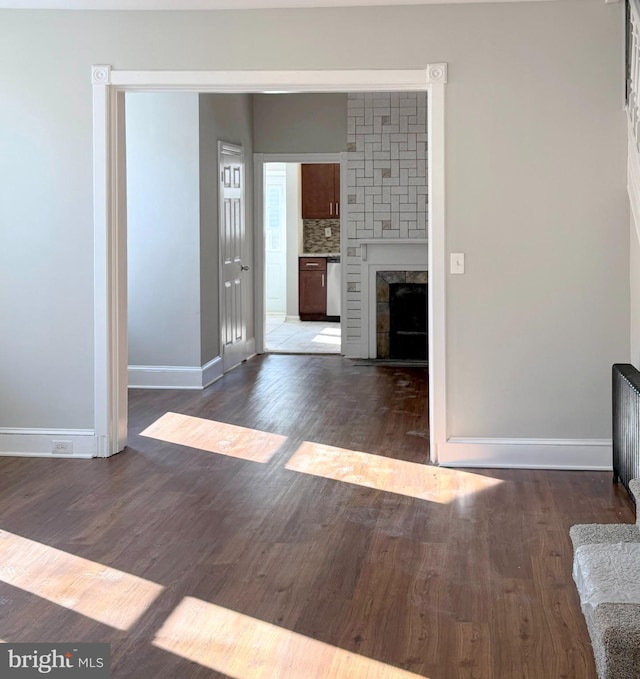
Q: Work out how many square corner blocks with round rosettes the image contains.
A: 2